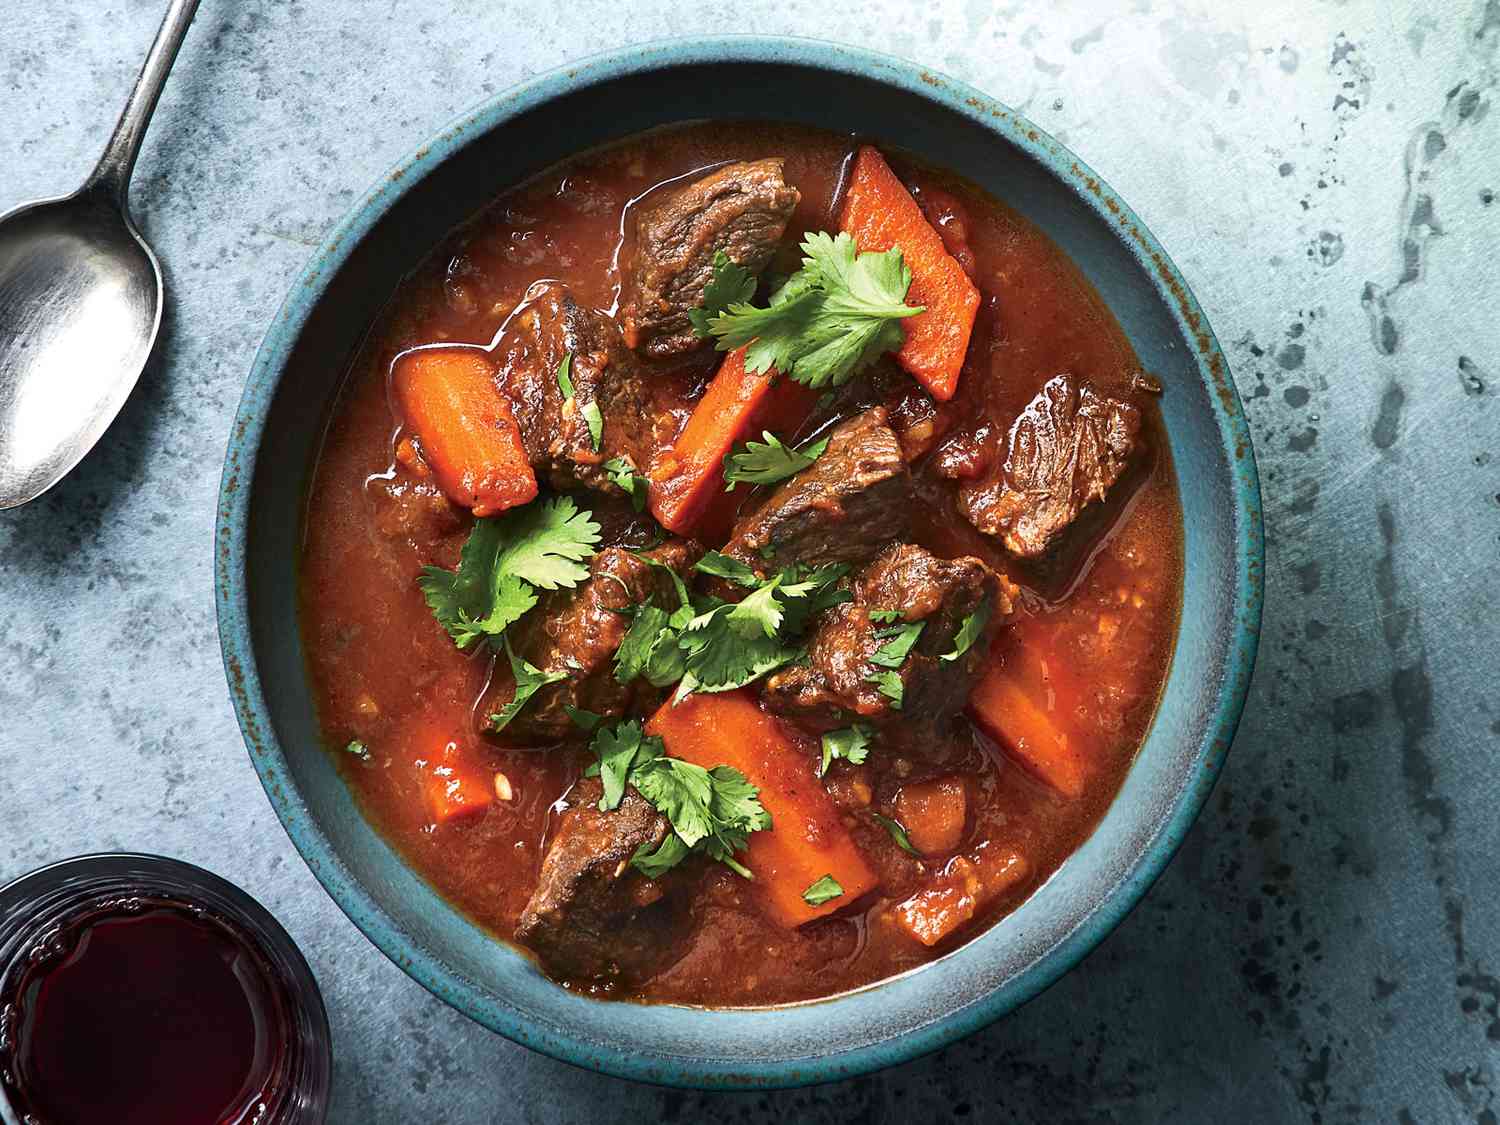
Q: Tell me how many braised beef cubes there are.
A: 7